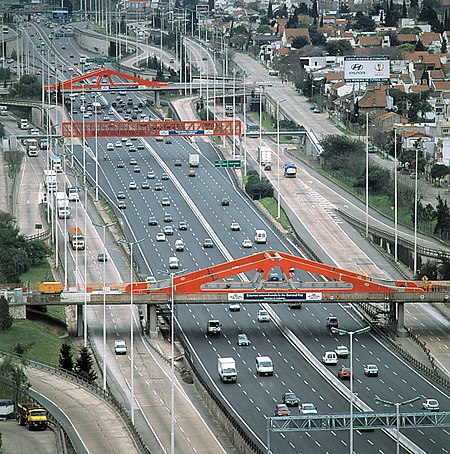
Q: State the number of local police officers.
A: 0